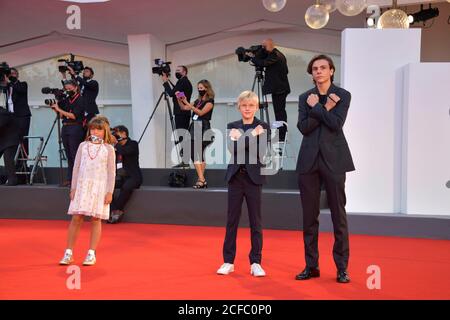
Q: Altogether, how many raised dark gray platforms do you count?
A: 1